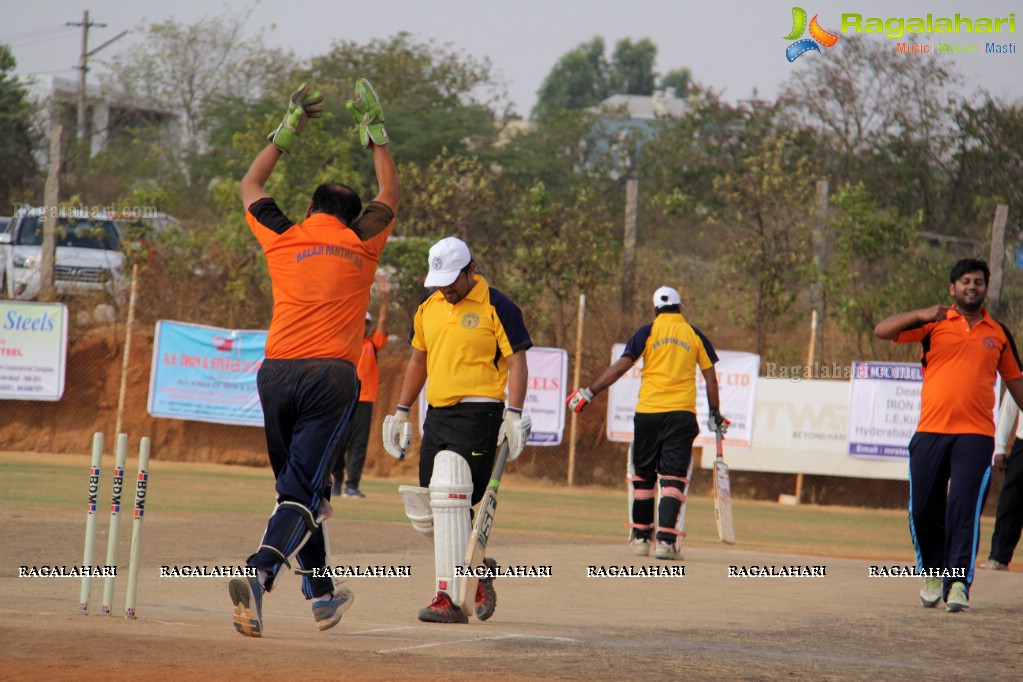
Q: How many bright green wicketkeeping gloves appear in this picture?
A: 2